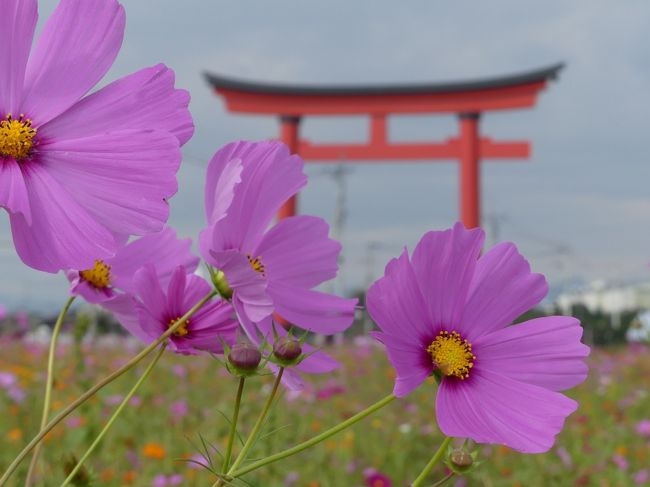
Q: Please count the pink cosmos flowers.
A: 5